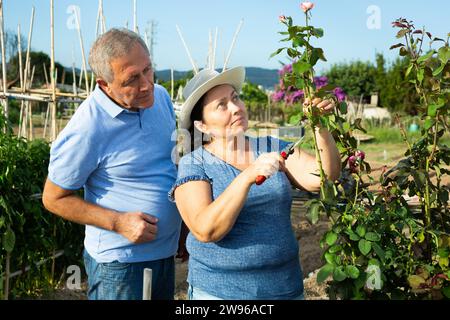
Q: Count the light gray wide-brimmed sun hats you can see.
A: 1